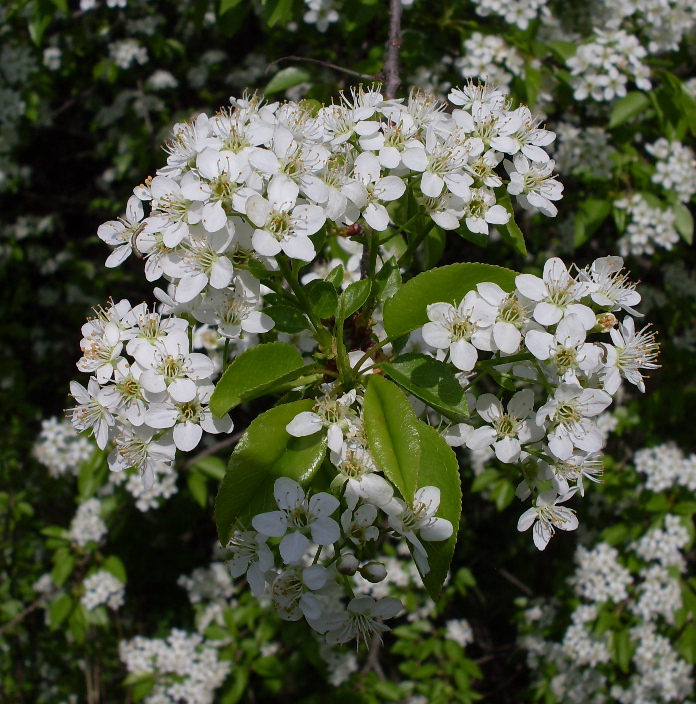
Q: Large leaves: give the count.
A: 6